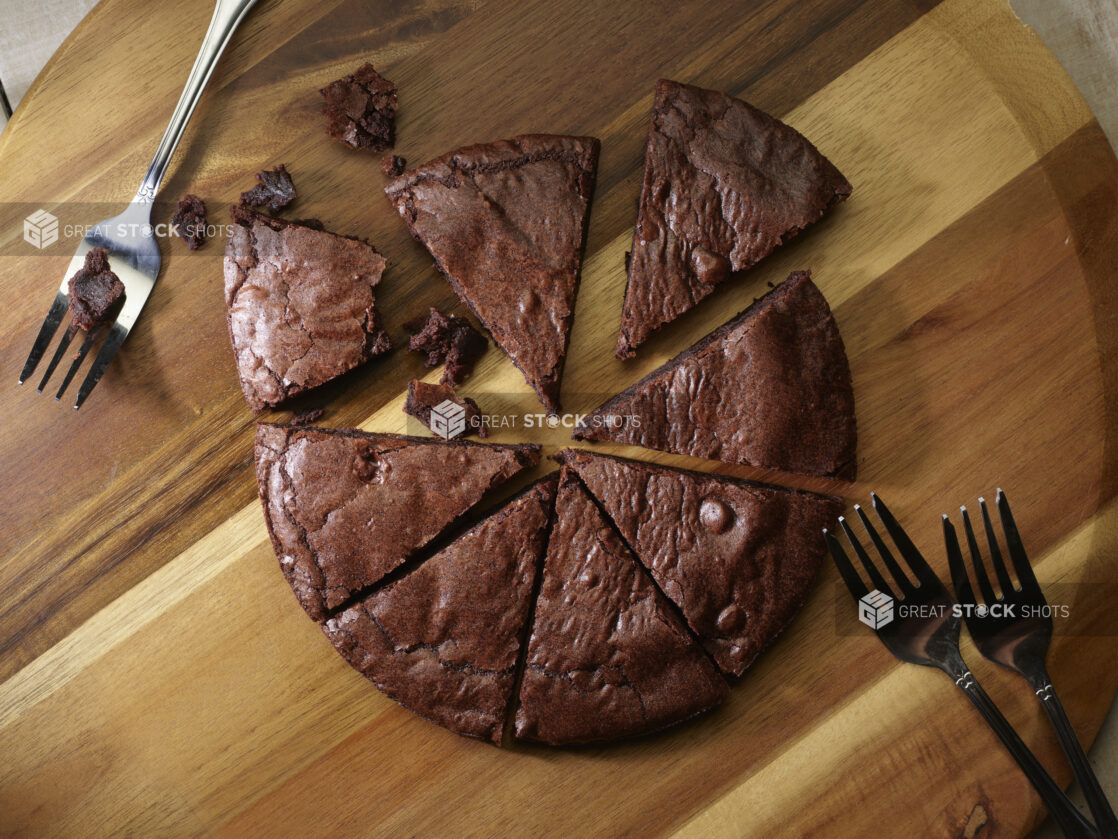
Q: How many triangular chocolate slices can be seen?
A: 7